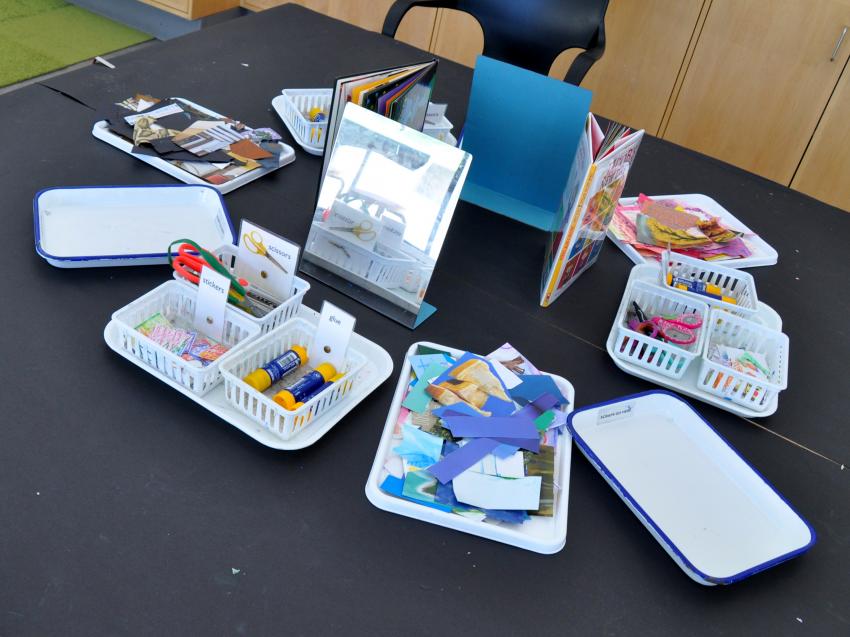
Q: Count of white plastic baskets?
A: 8